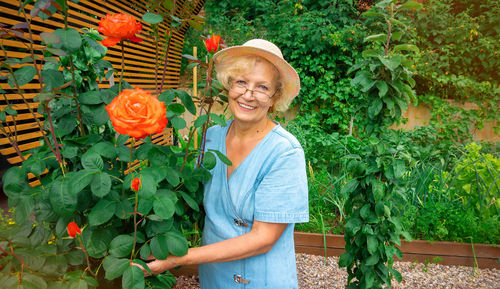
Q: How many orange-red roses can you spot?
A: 5